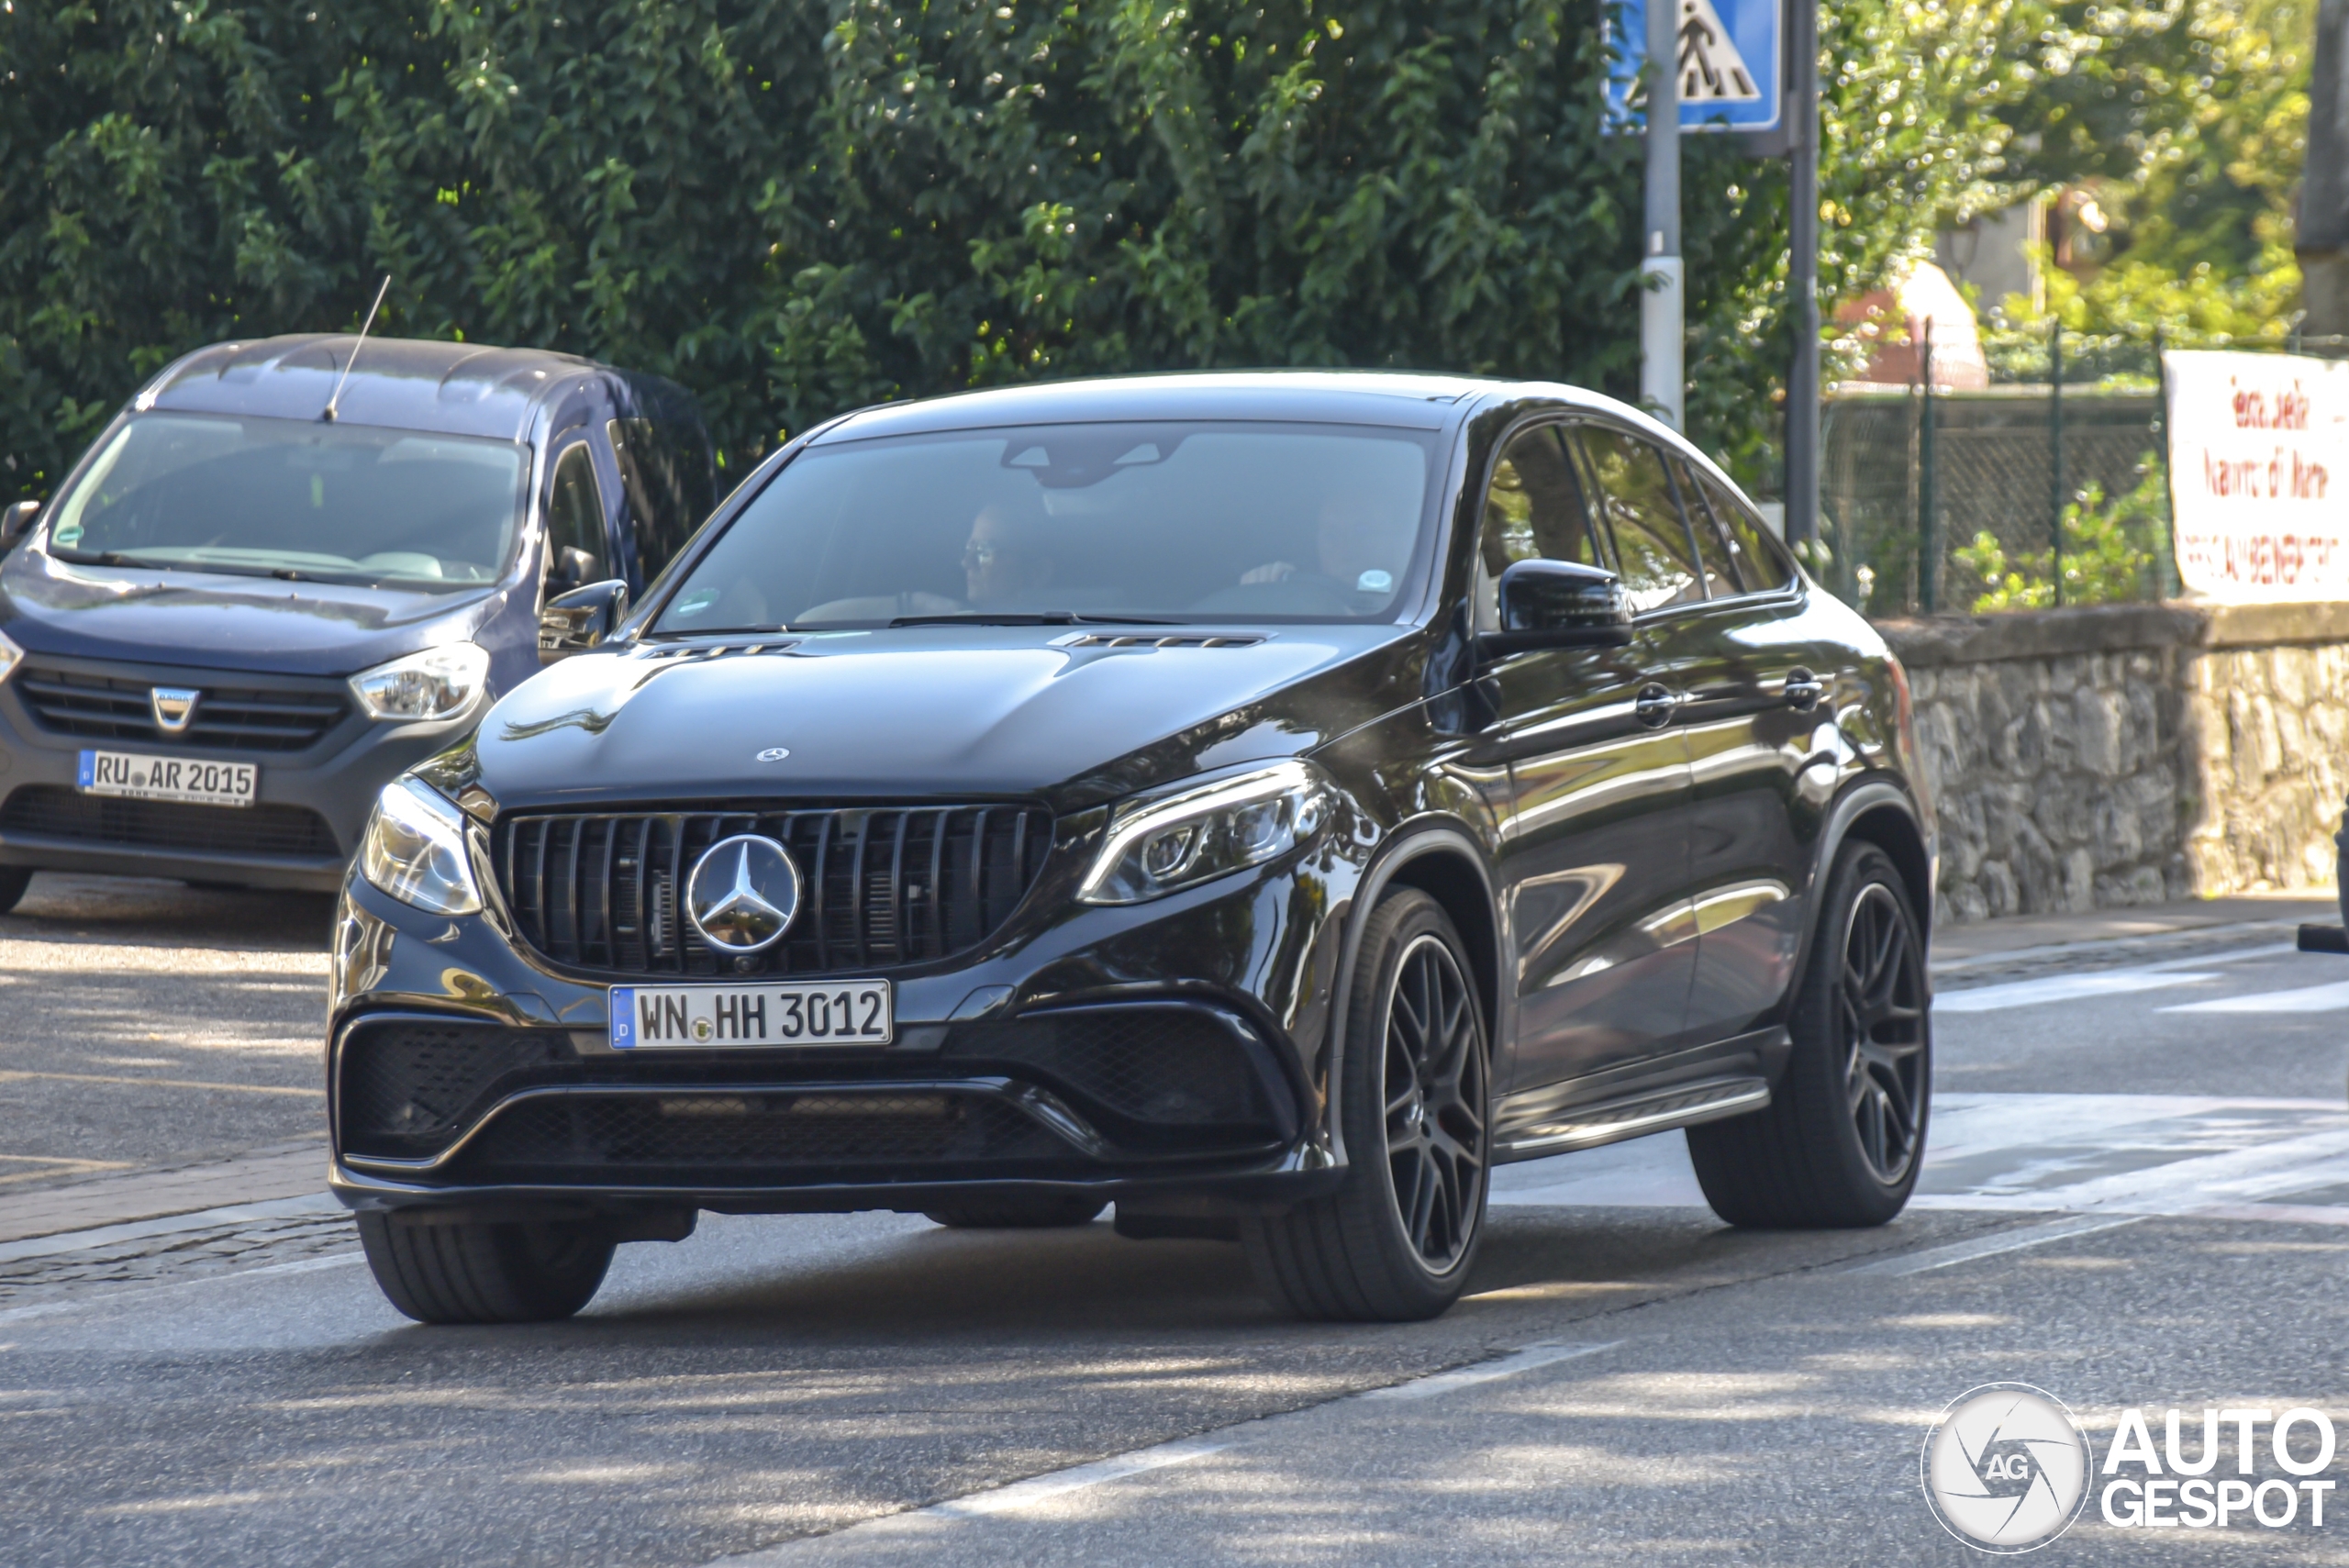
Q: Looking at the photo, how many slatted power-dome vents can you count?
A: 2